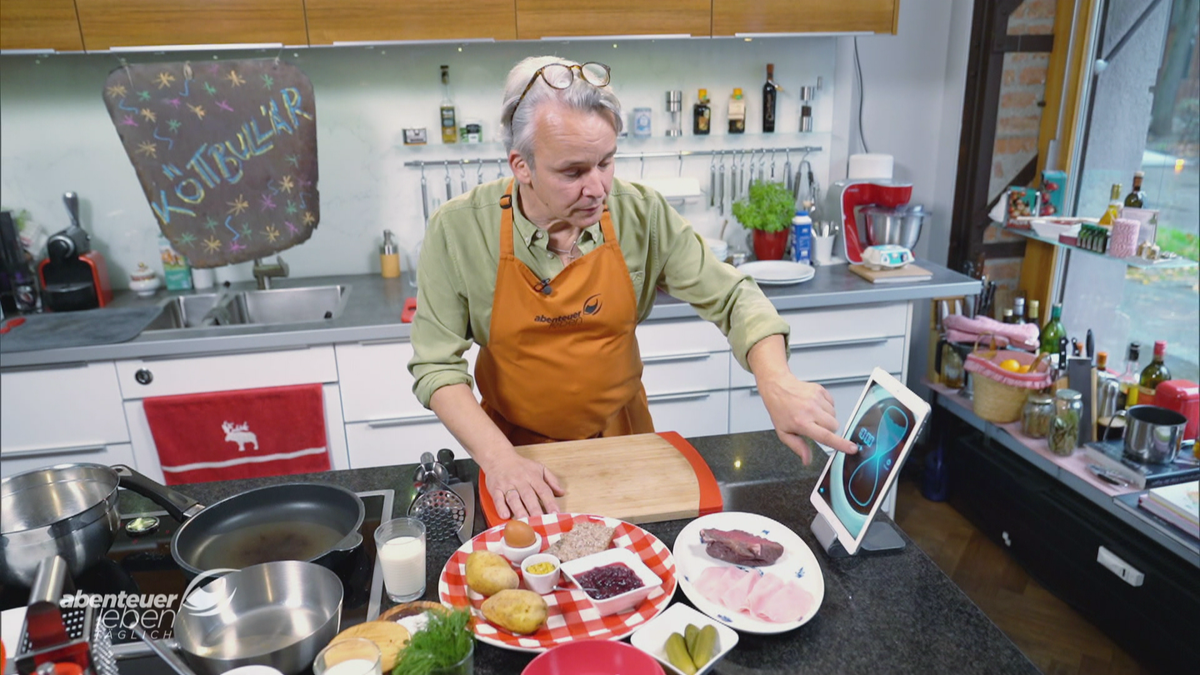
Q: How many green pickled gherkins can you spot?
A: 3